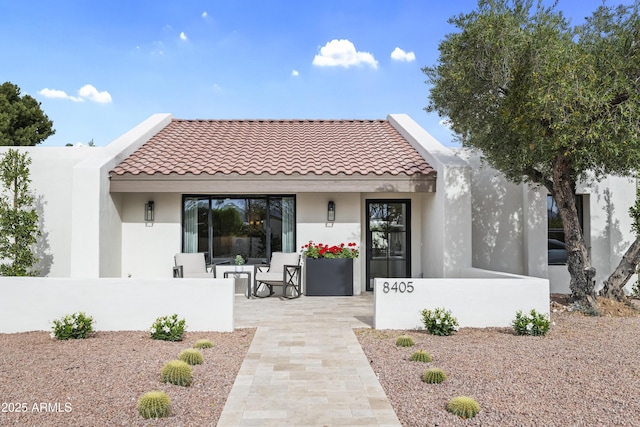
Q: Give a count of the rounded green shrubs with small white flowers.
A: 4